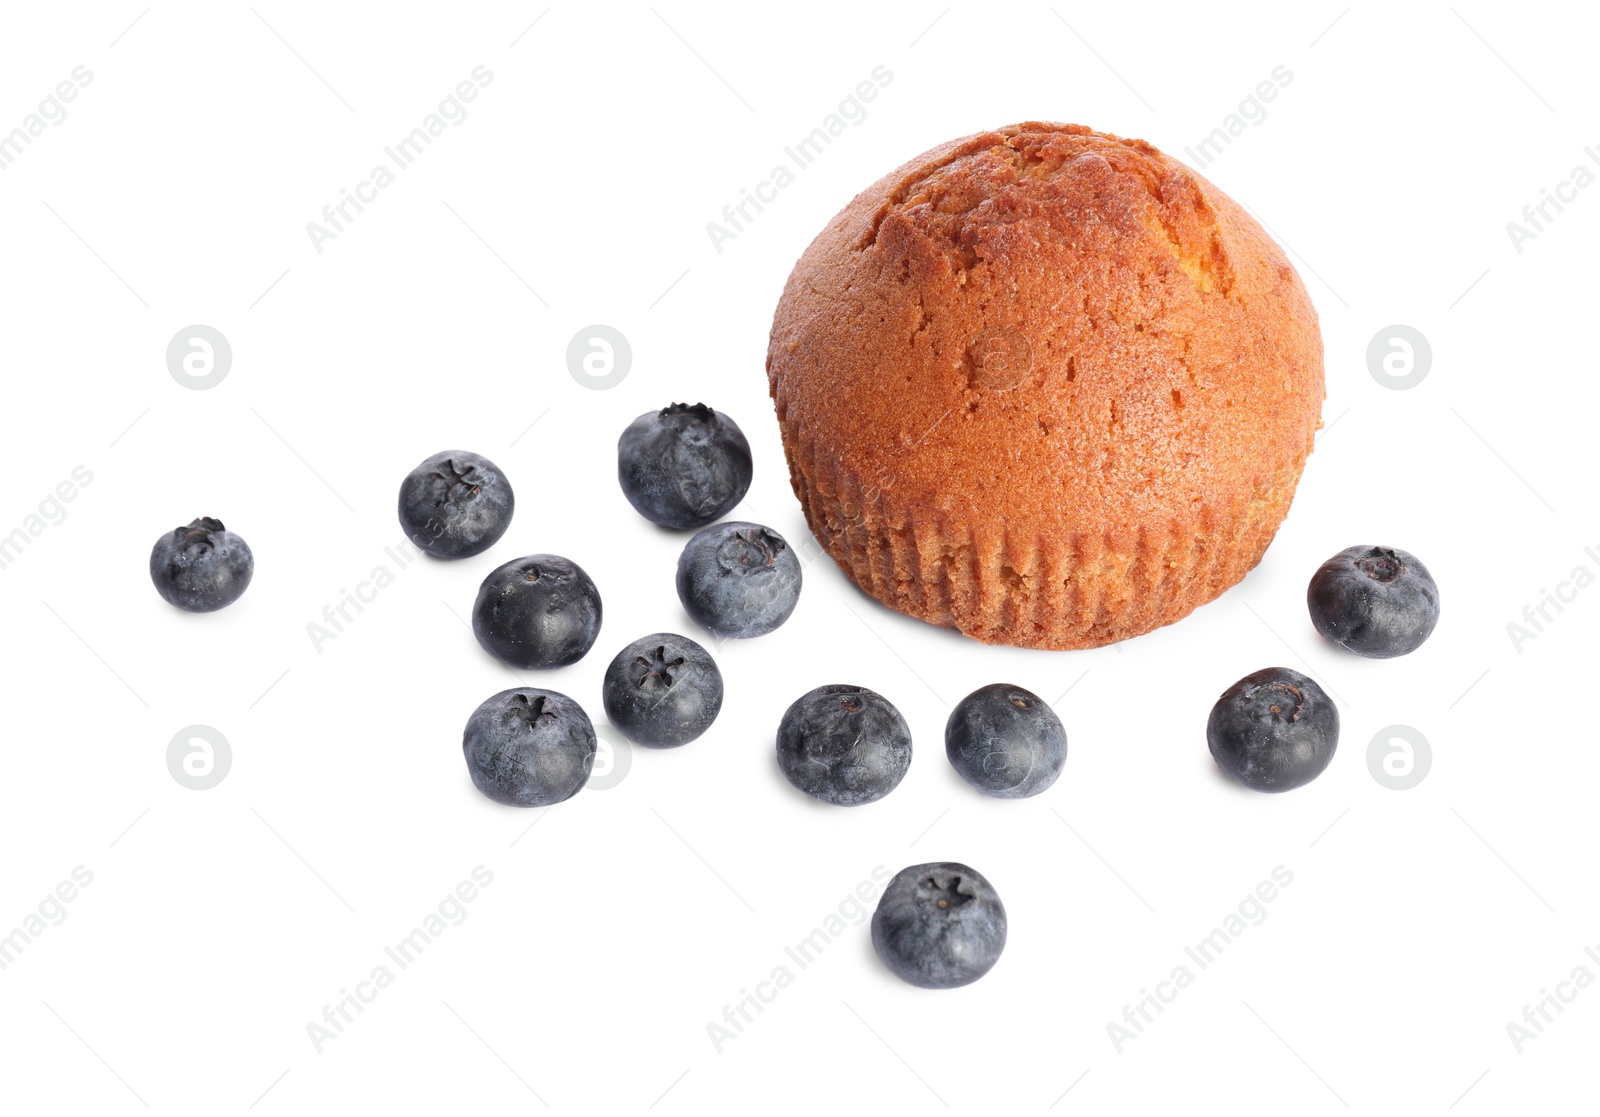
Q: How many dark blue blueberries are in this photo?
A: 12